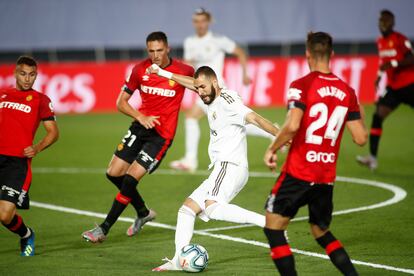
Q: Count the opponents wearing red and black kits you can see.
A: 4